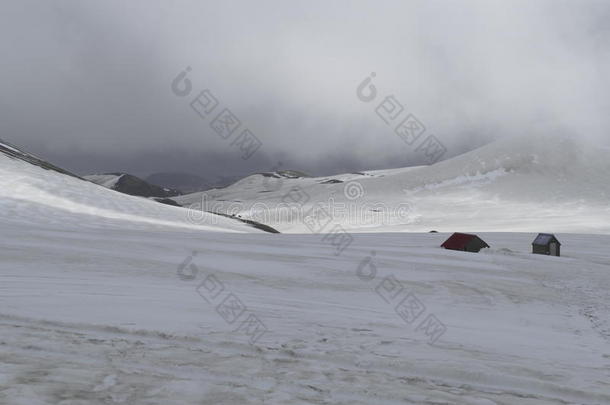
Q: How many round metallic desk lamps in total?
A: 0